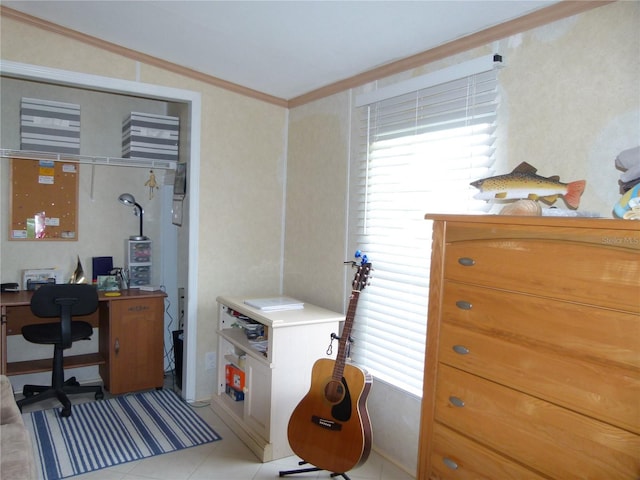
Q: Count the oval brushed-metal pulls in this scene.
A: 5